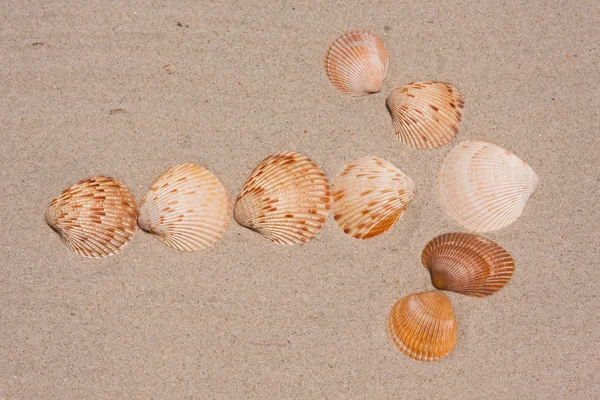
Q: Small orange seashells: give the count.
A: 1